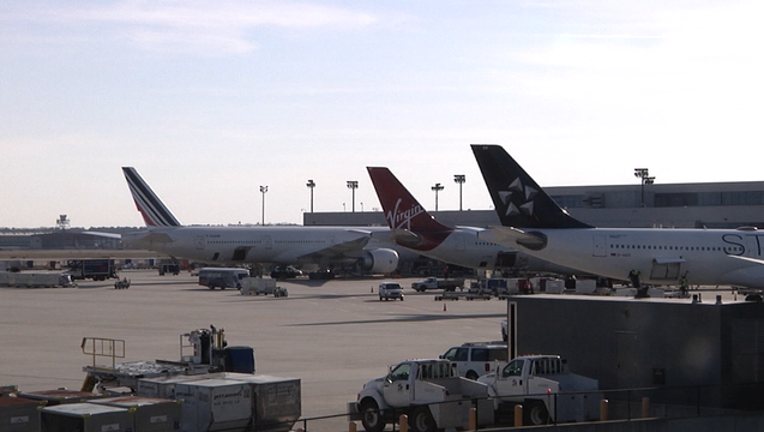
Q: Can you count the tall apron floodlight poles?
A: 6